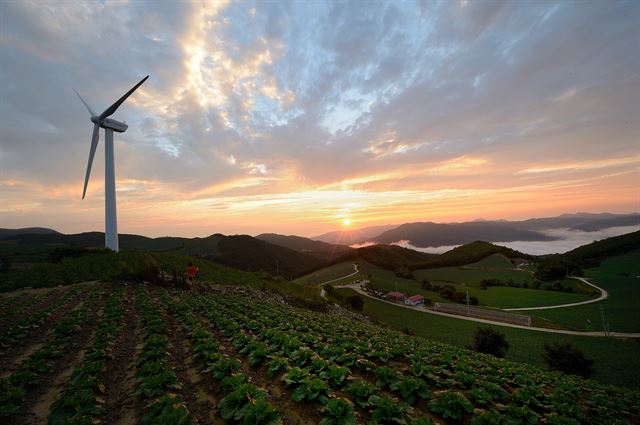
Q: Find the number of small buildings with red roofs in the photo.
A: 2